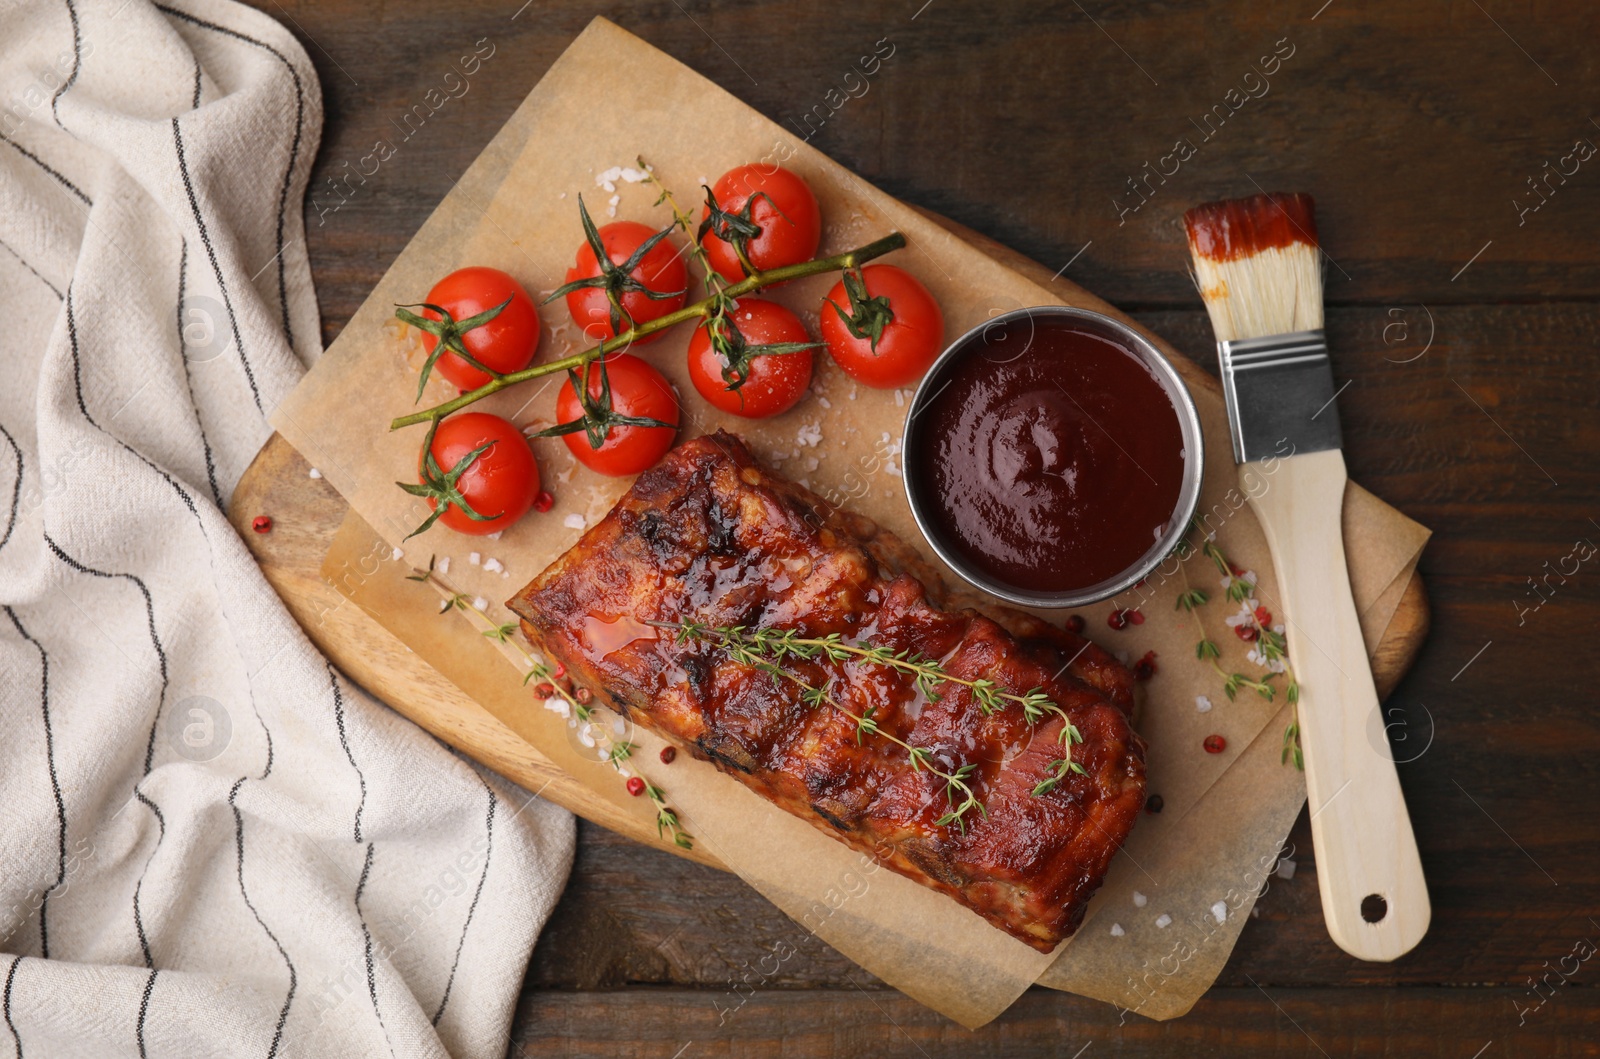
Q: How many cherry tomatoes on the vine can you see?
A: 7